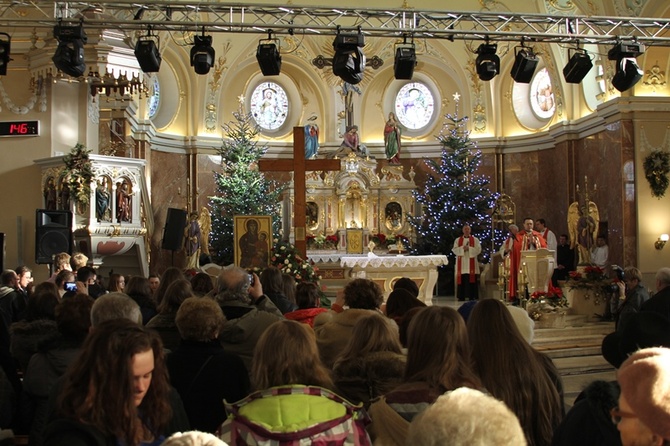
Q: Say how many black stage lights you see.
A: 11